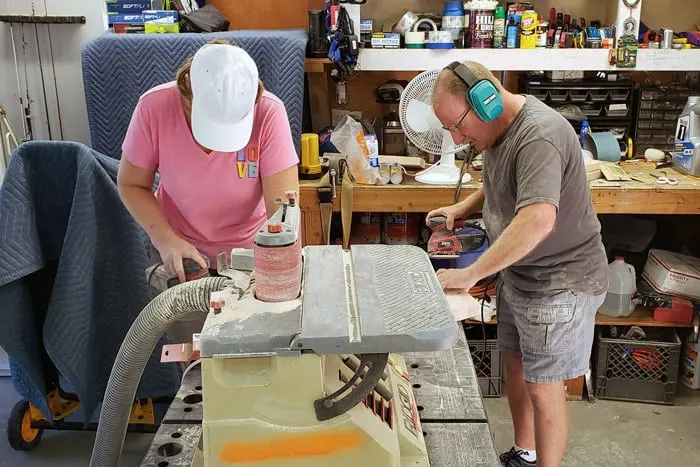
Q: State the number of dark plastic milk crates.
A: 2